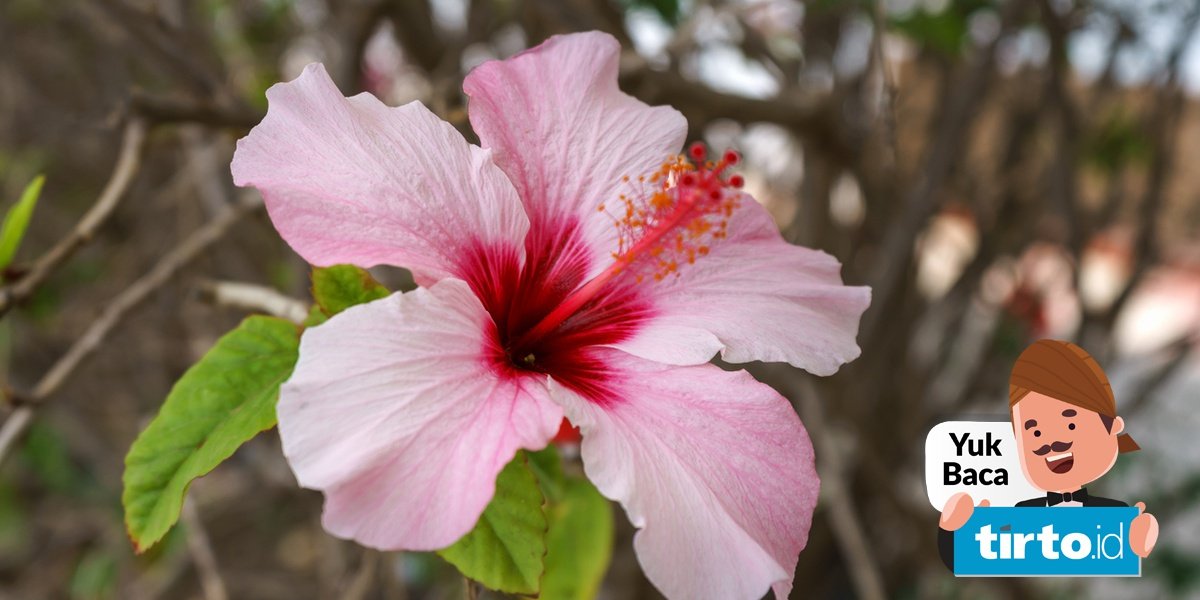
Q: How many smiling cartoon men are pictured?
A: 1